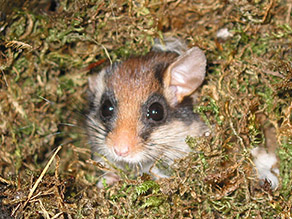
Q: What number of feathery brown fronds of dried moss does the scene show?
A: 1